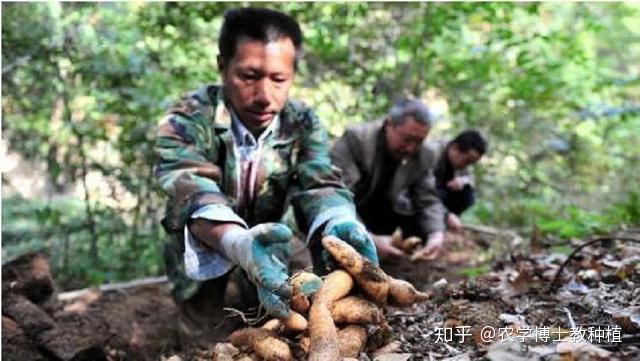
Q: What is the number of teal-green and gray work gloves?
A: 2